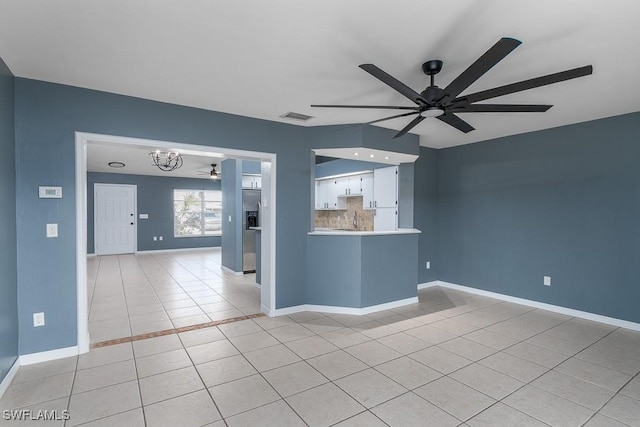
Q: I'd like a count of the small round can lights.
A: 3